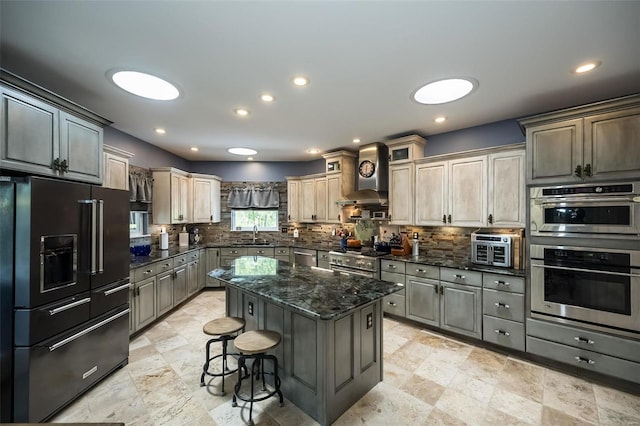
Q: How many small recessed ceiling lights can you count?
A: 10